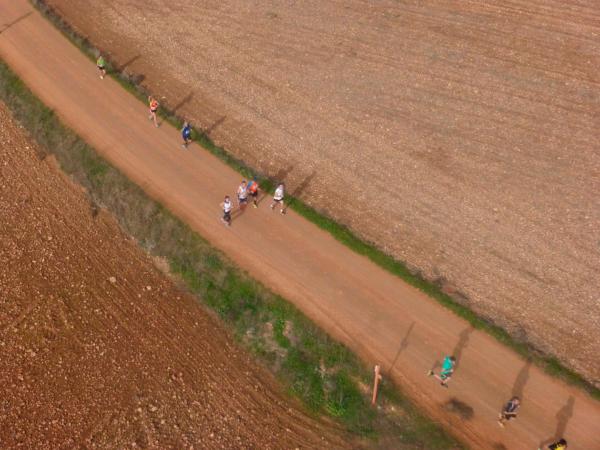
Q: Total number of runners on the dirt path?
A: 10